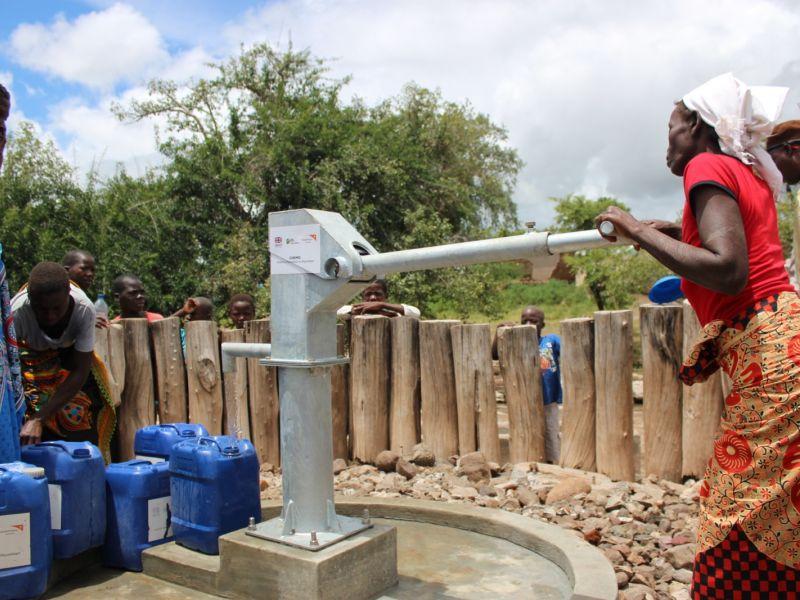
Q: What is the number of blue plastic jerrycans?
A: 5